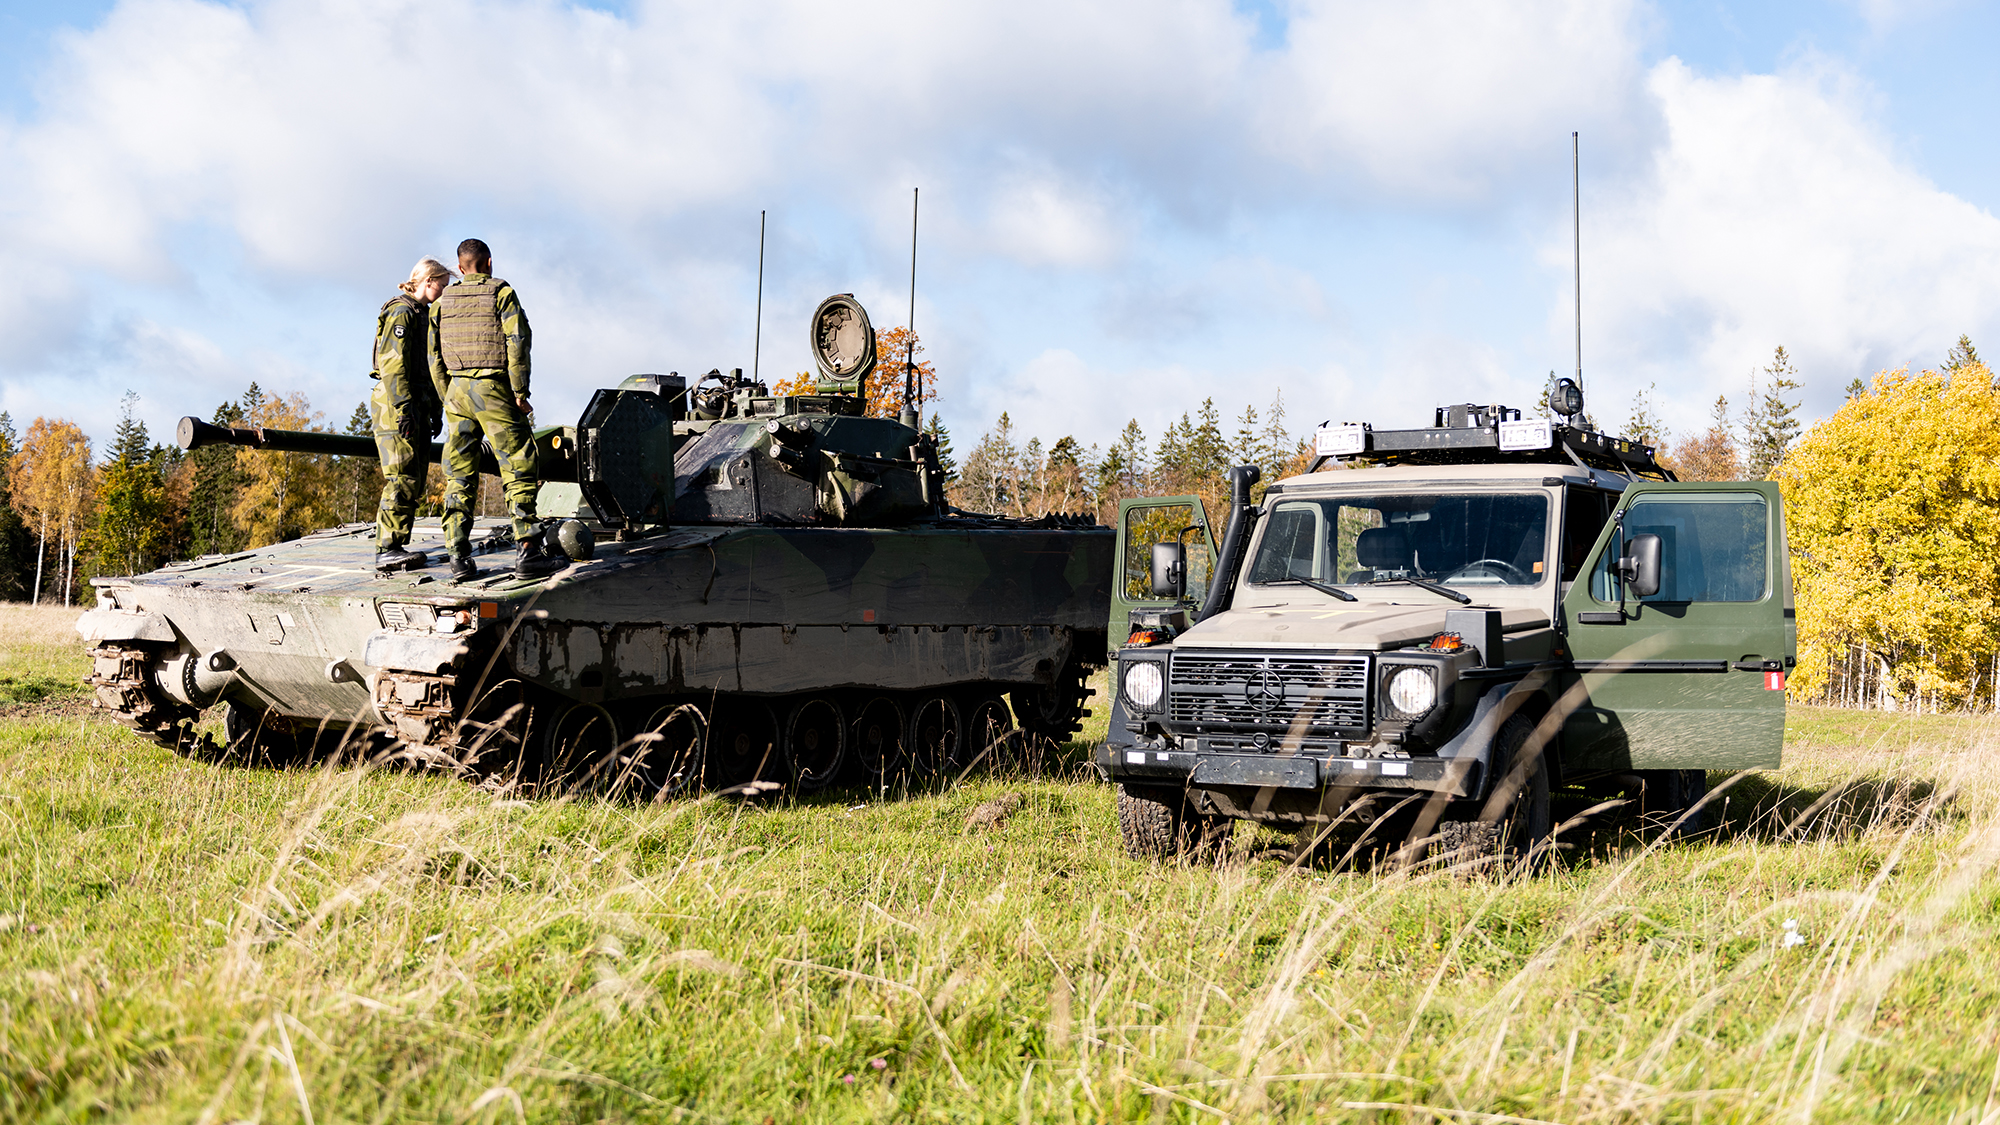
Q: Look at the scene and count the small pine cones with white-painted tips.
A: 0